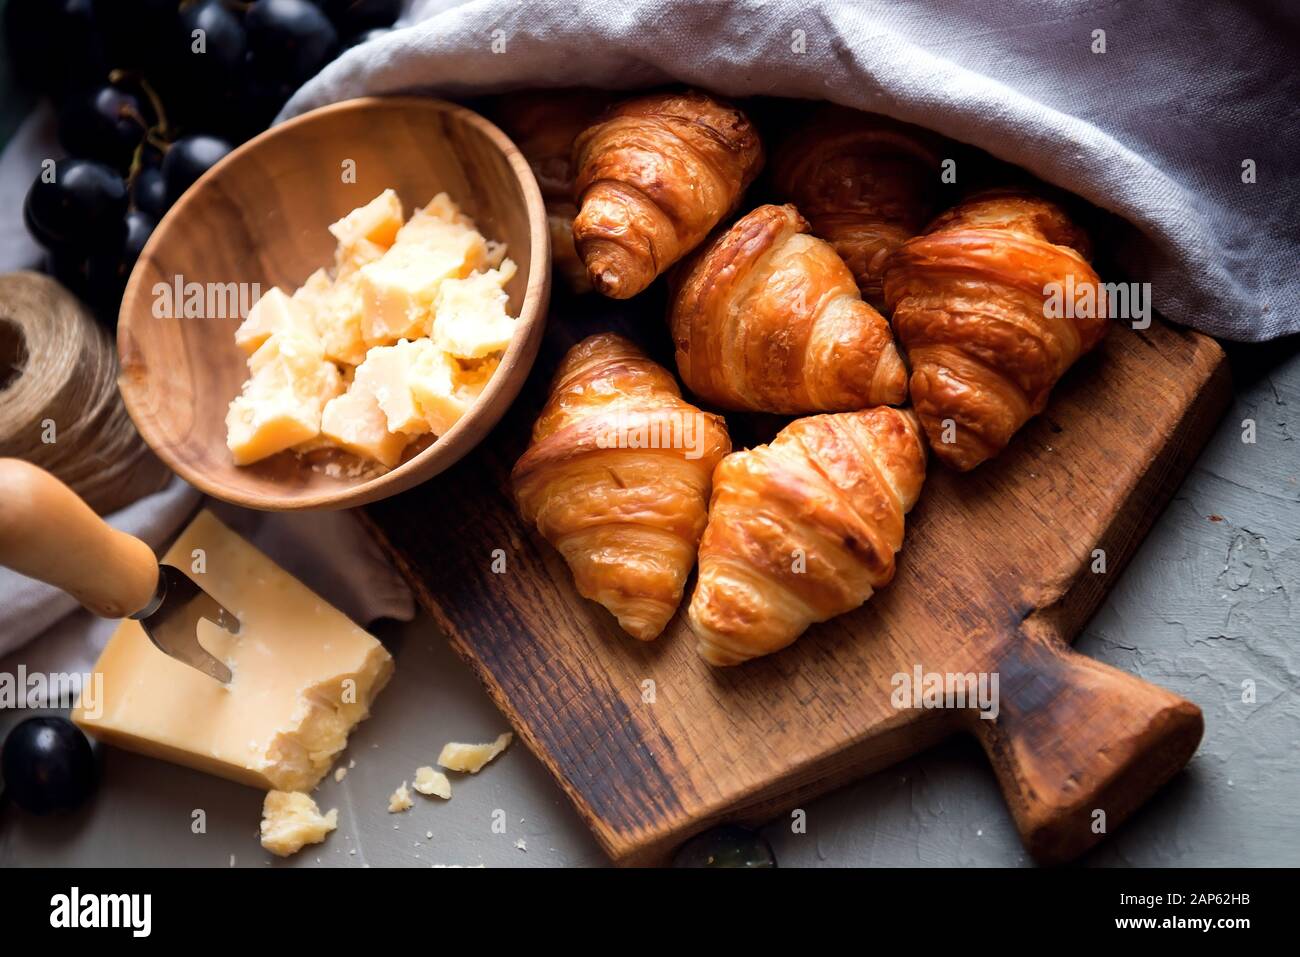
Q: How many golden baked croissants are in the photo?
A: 7